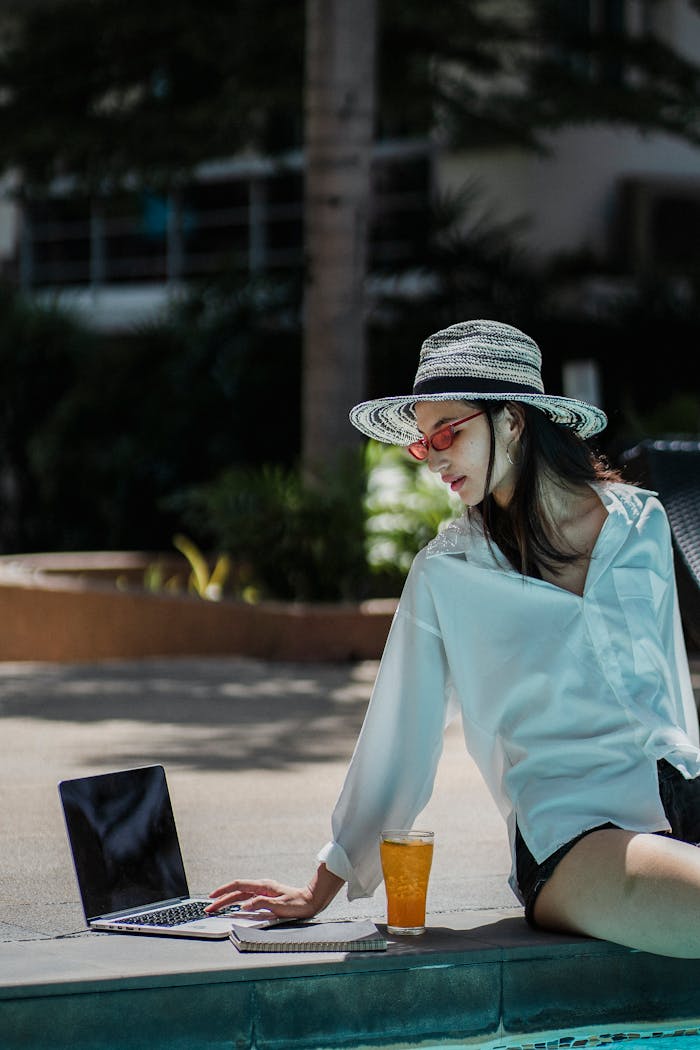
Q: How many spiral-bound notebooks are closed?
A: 1